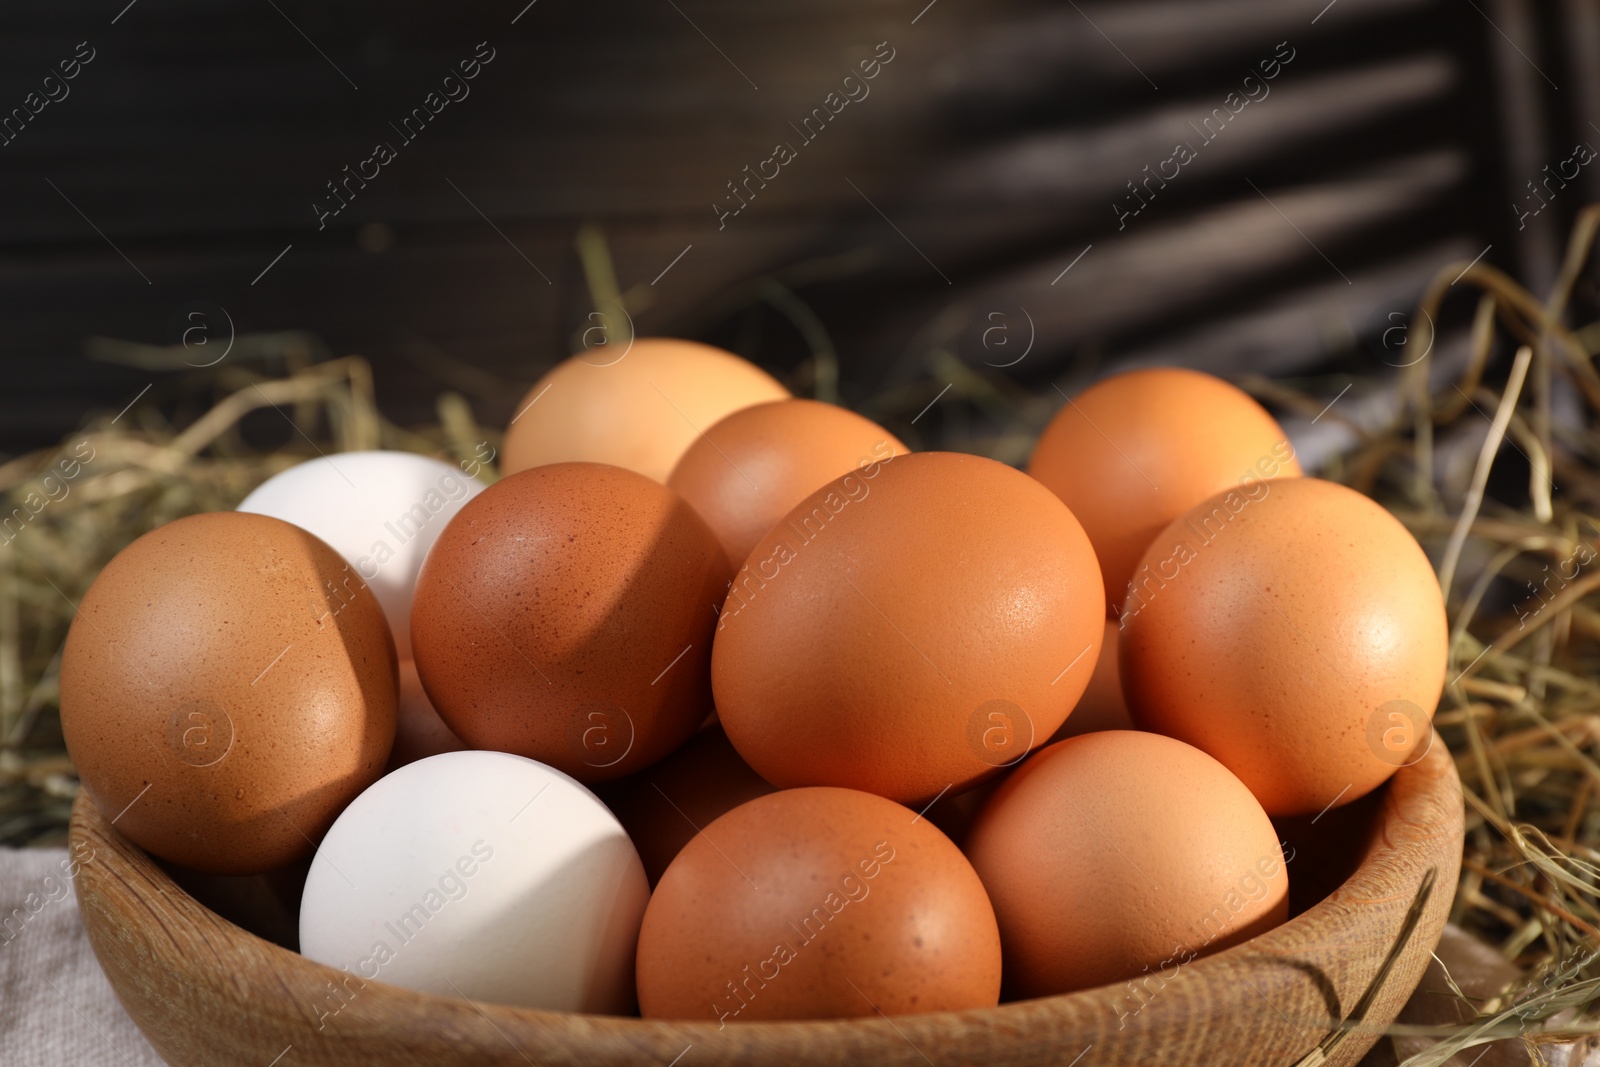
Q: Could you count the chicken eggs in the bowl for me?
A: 11